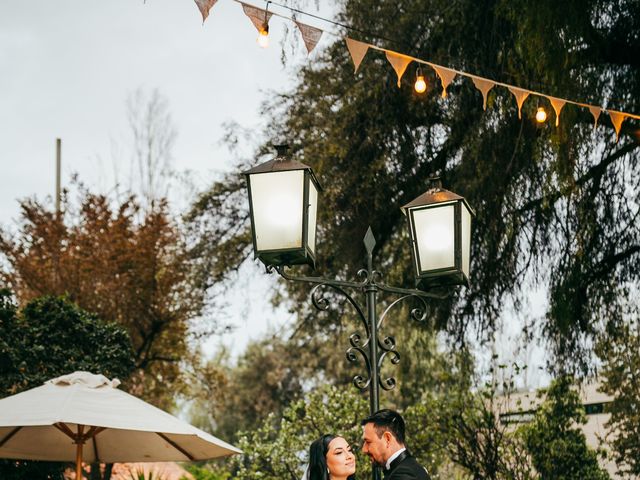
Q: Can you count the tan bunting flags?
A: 11